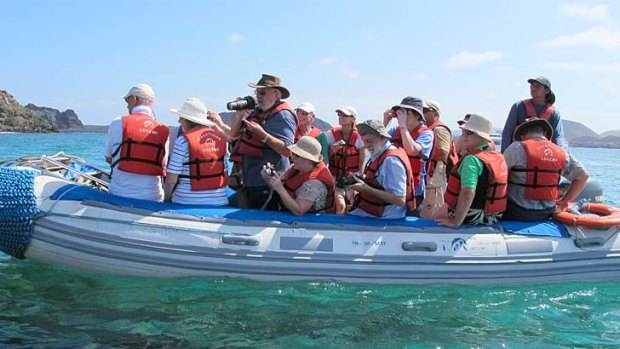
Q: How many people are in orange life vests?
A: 13